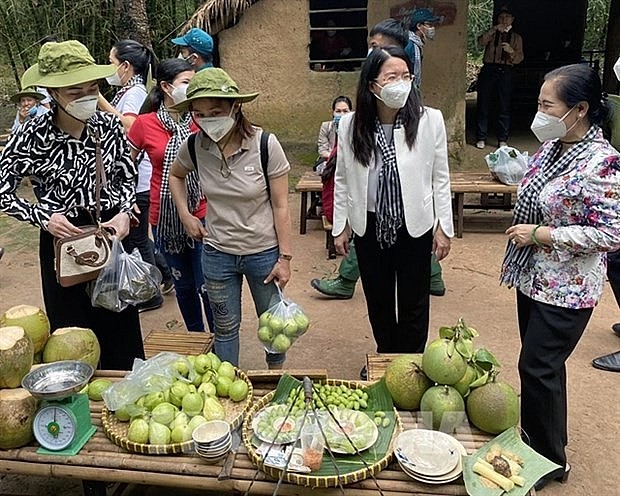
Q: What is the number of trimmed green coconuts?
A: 4